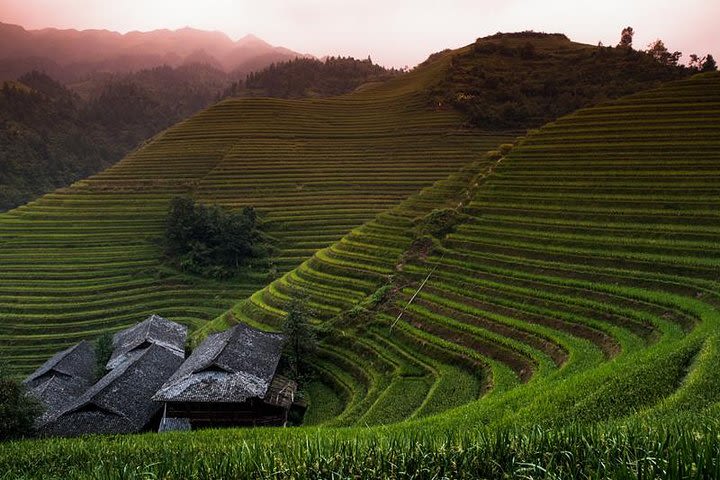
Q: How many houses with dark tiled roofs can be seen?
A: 4